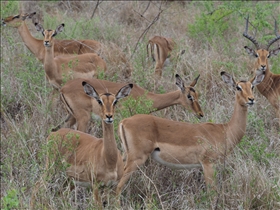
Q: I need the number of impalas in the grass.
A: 7